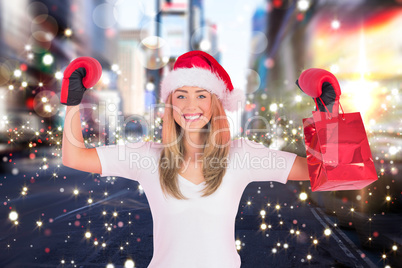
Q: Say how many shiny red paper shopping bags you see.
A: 1